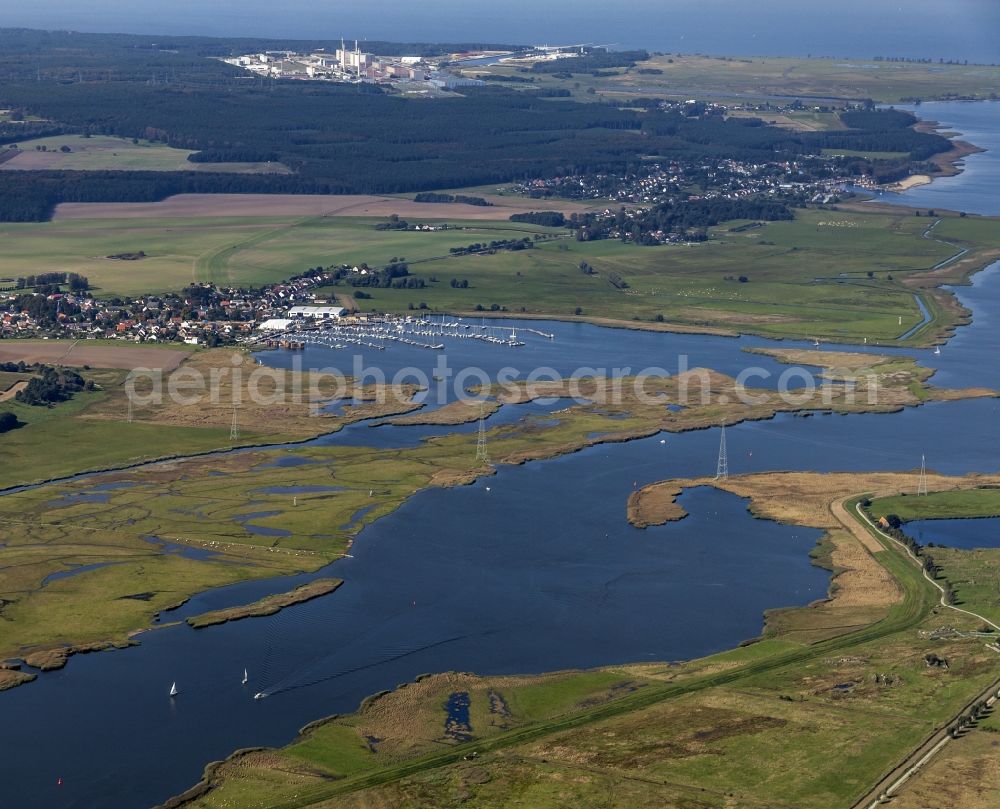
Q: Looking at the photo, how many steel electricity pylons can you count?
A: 5